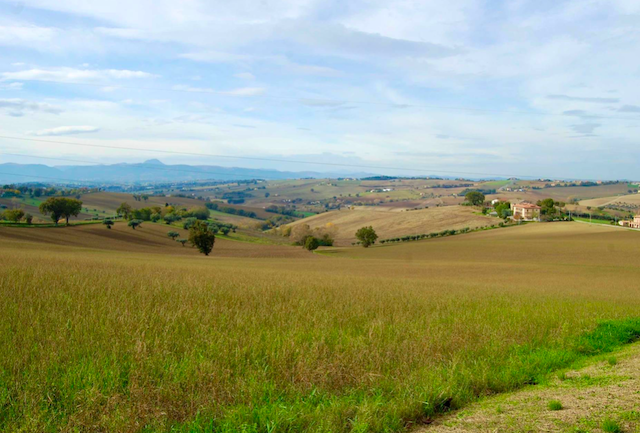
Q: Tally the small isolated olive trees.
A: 4